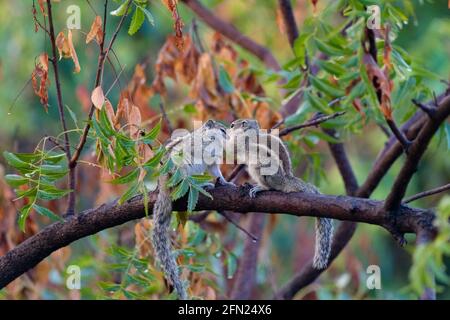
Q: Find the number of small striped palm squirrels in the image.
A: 2